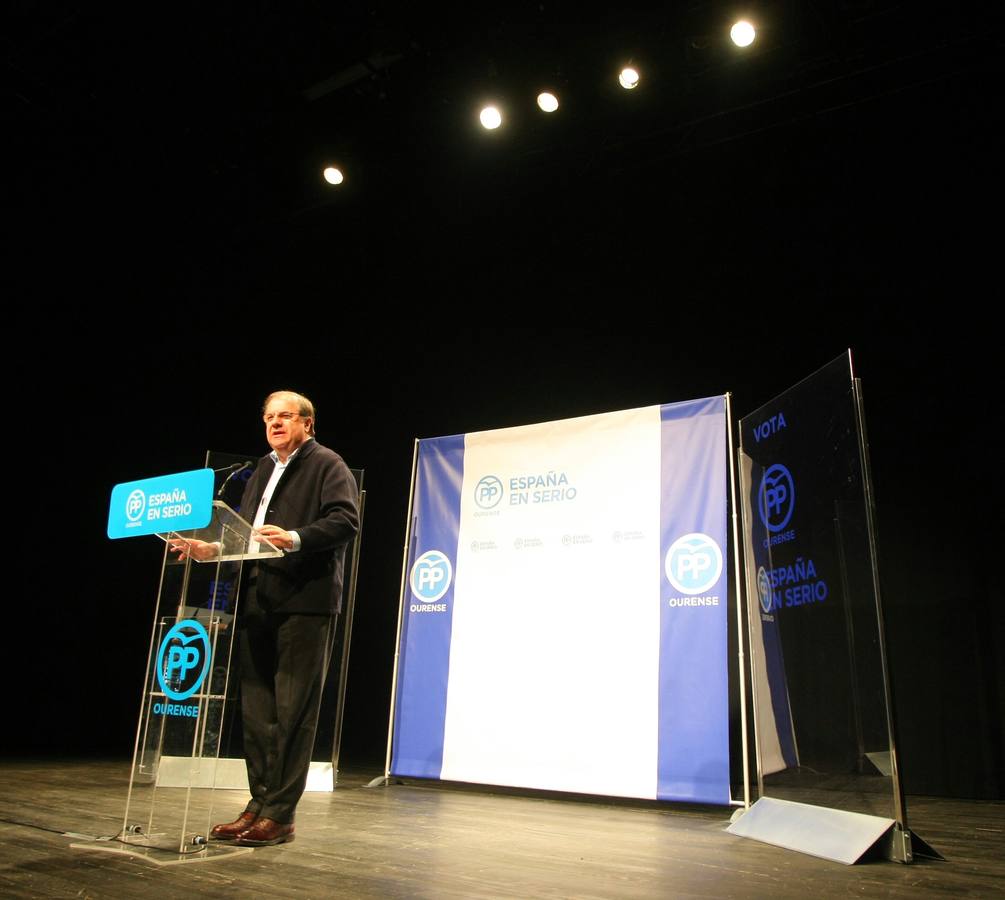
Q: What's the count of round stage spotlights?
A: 5